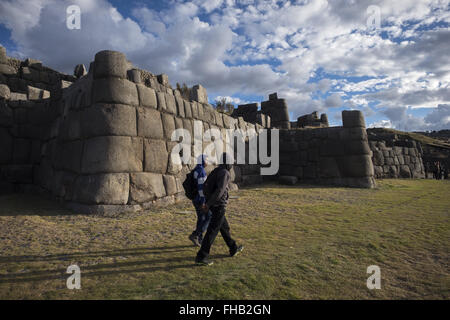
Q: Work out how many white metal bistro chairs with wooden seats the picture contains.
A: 0